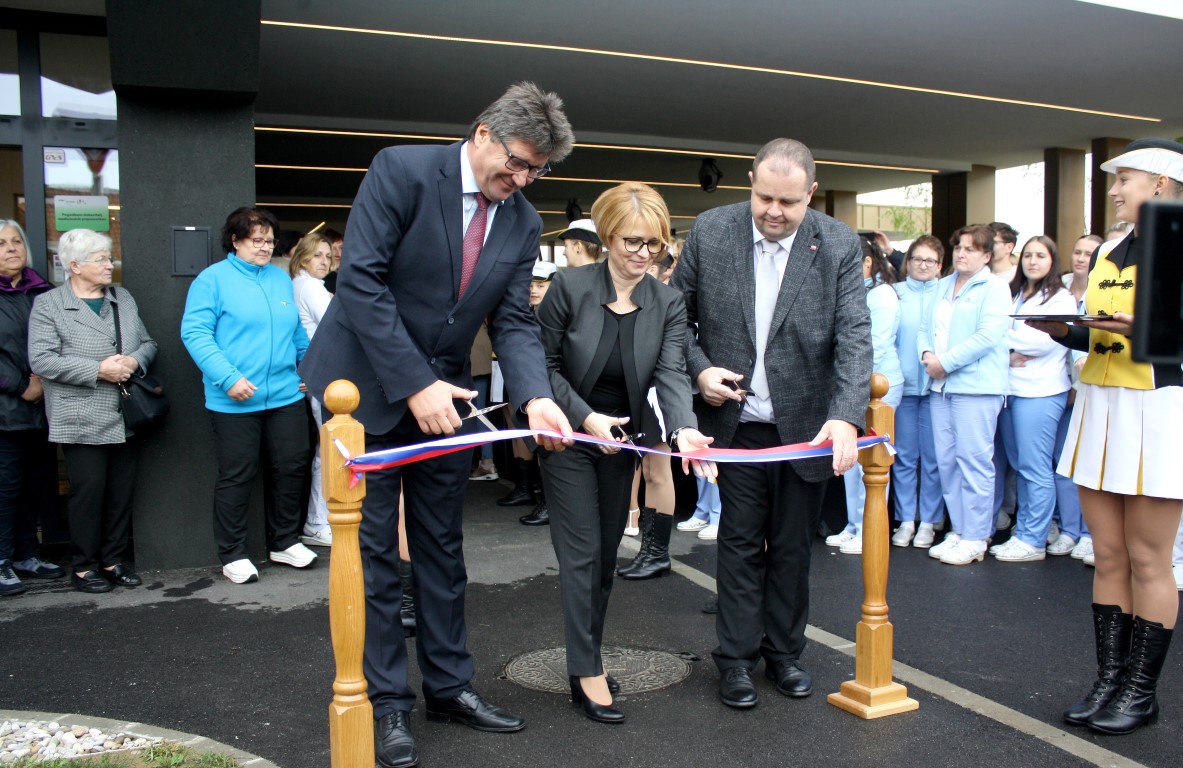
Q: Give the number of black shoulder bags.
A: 1